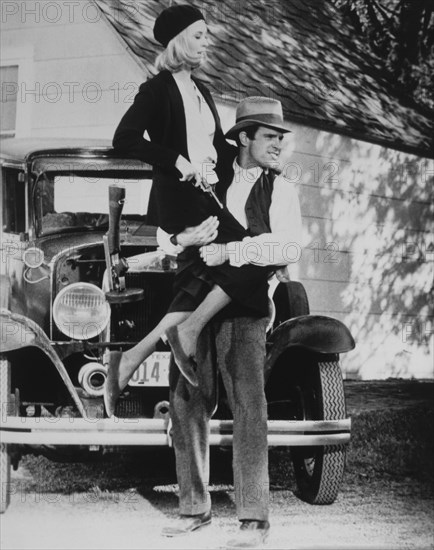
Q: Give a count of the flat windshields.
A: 1